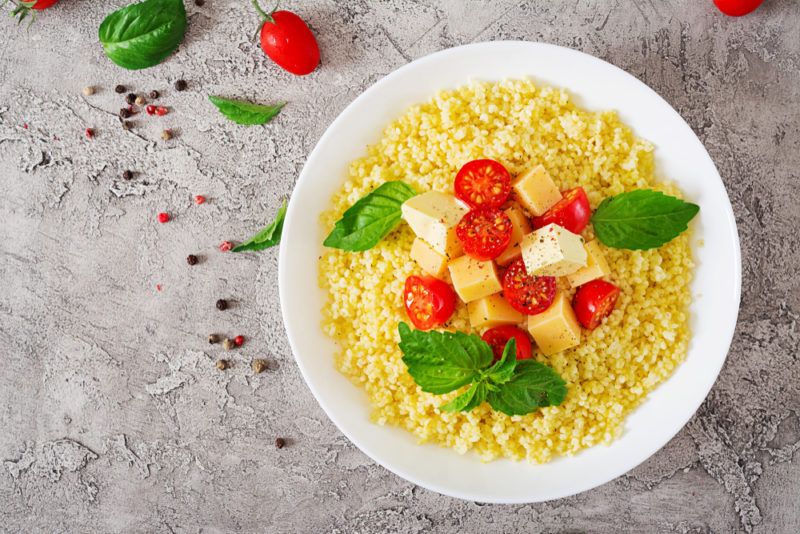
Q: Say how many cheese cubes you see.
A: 9